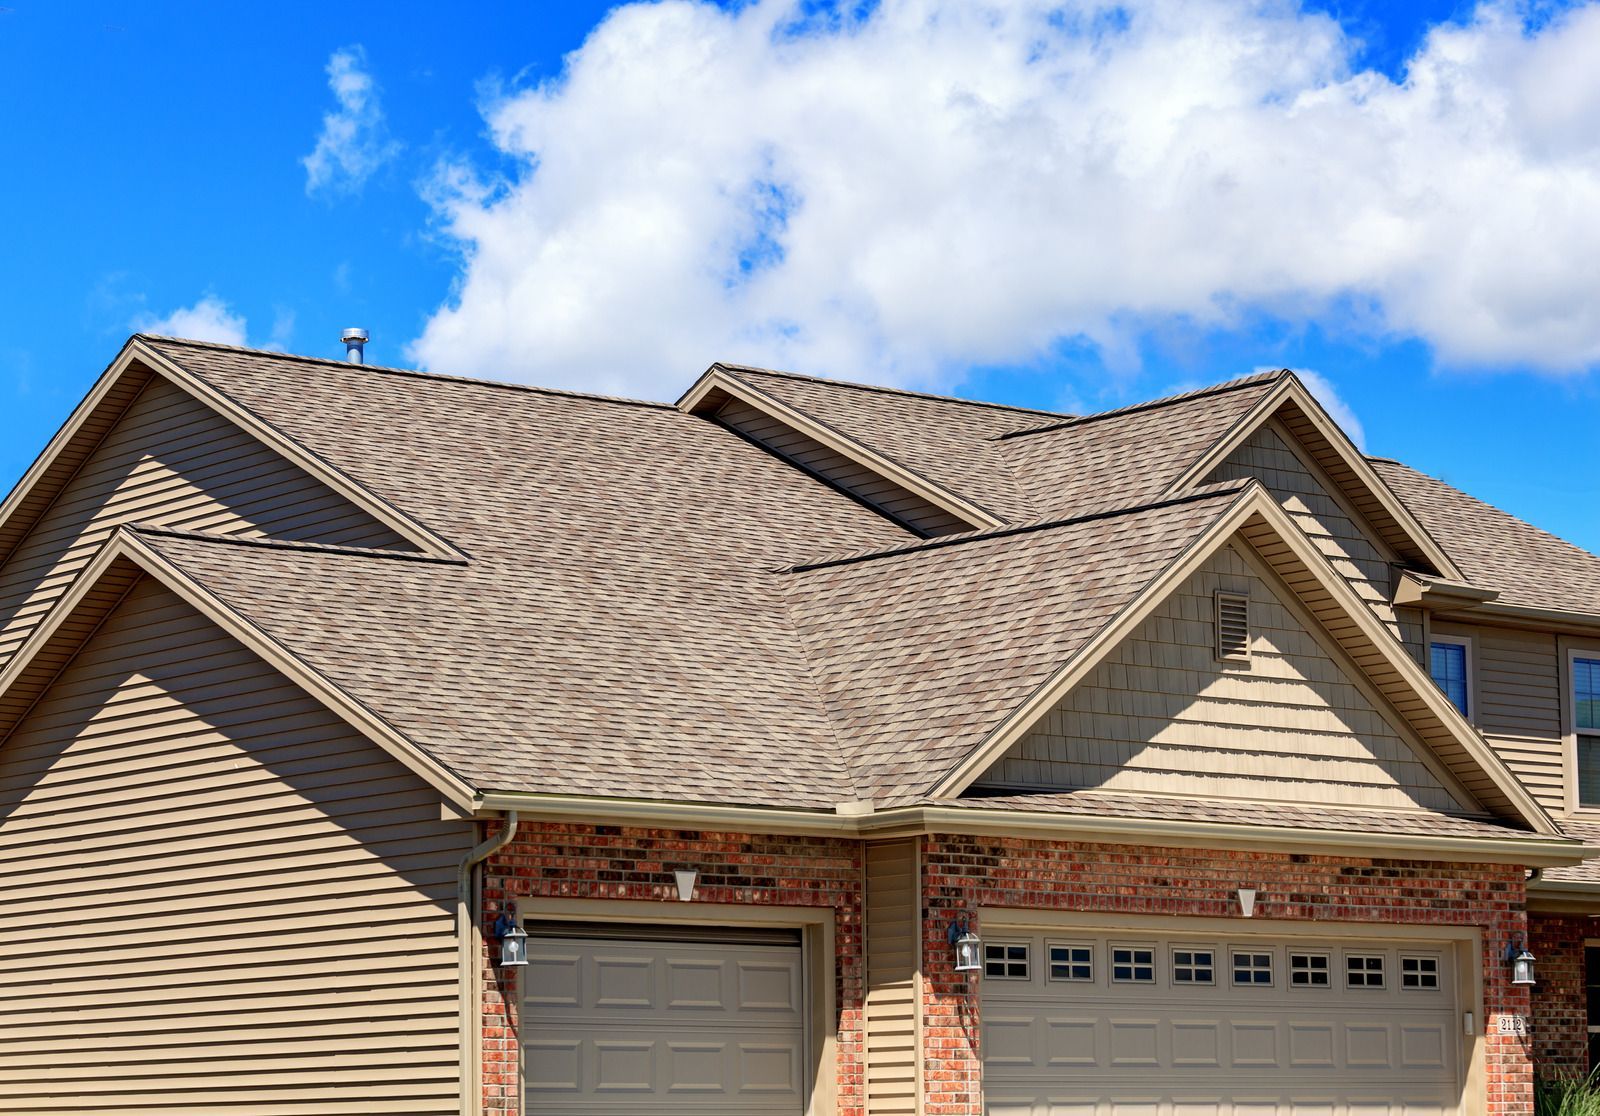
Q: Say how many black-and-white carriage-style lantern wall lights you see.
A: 3